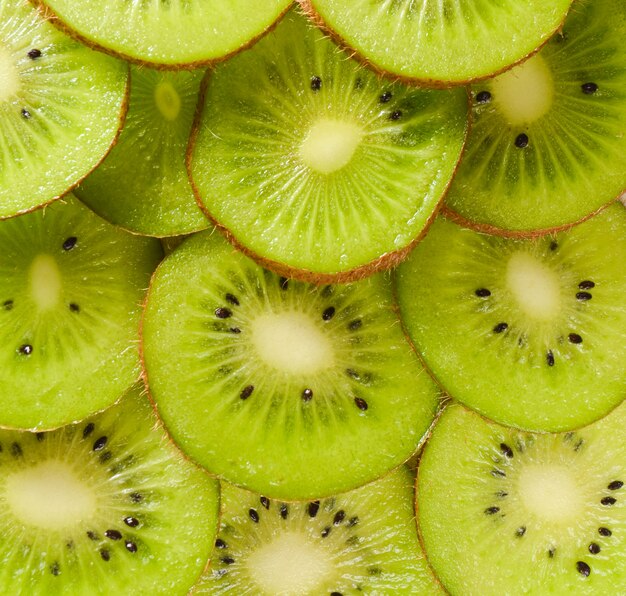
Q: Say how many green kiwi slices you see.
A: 12